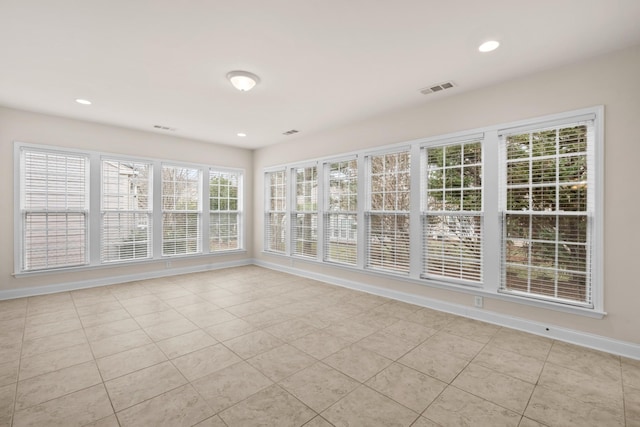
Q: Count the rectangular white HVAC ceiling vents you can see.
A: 3